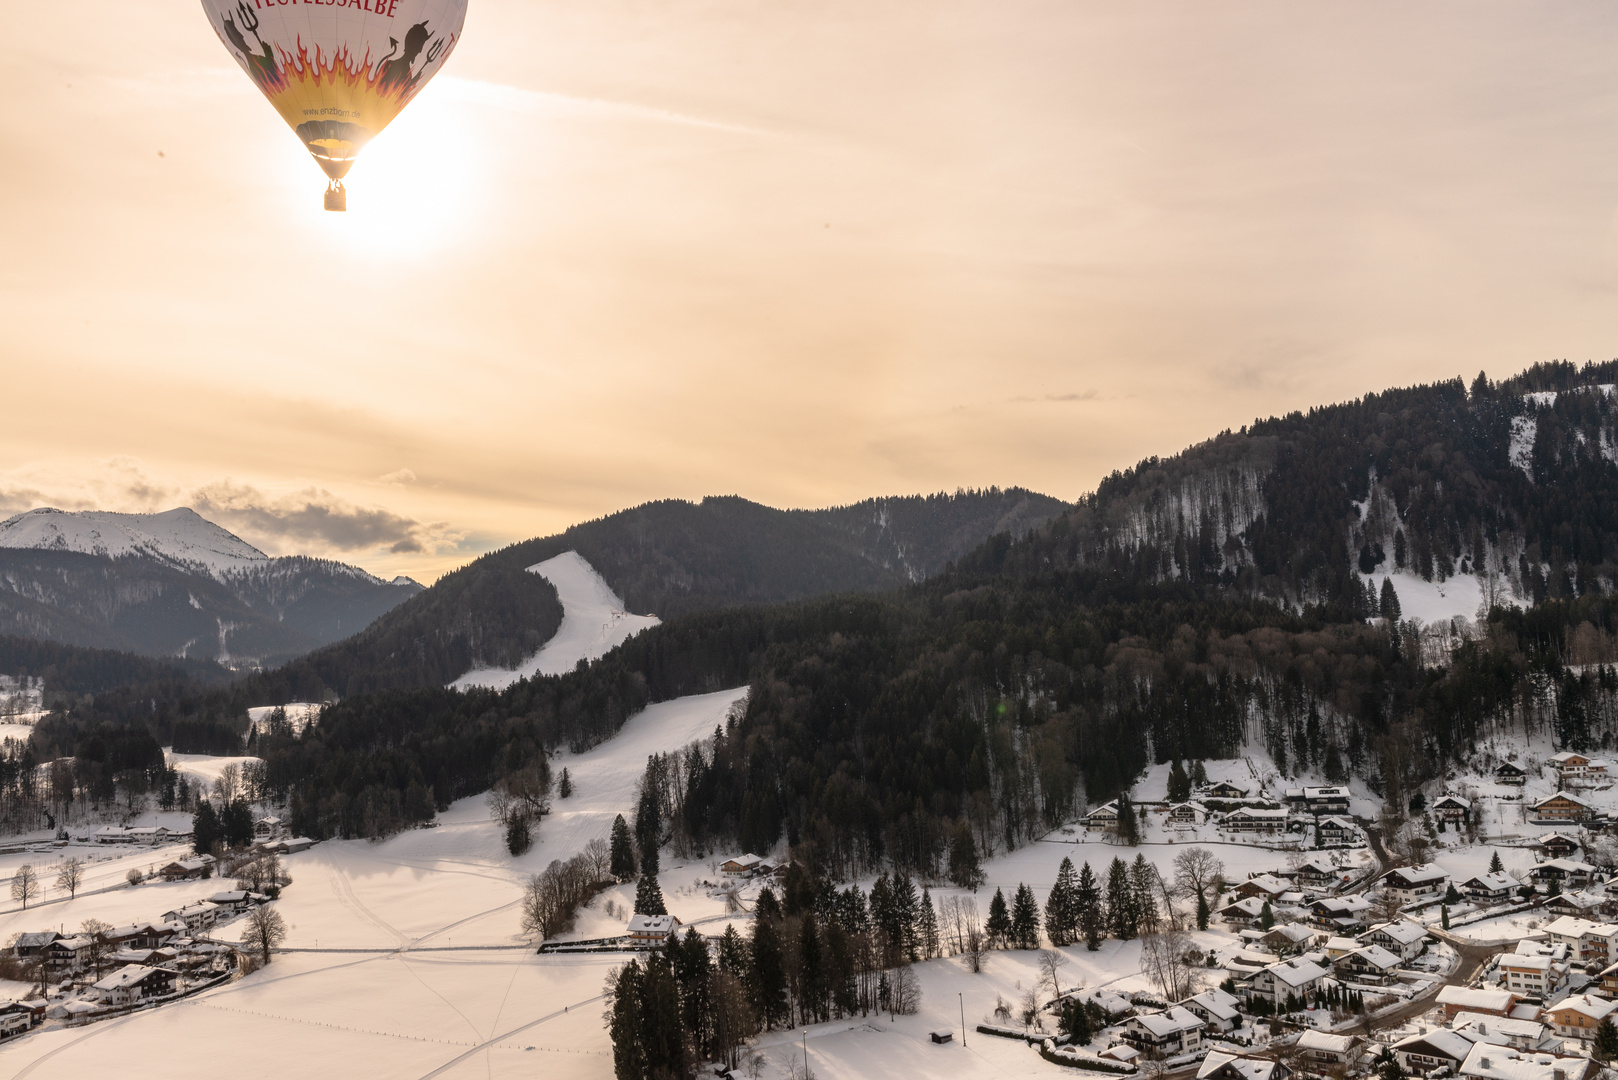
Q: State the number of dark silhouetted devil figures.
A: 2